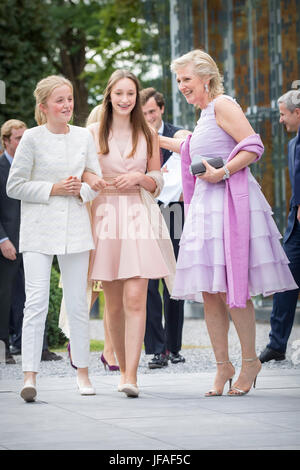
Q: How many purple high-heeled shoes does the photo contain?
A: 2